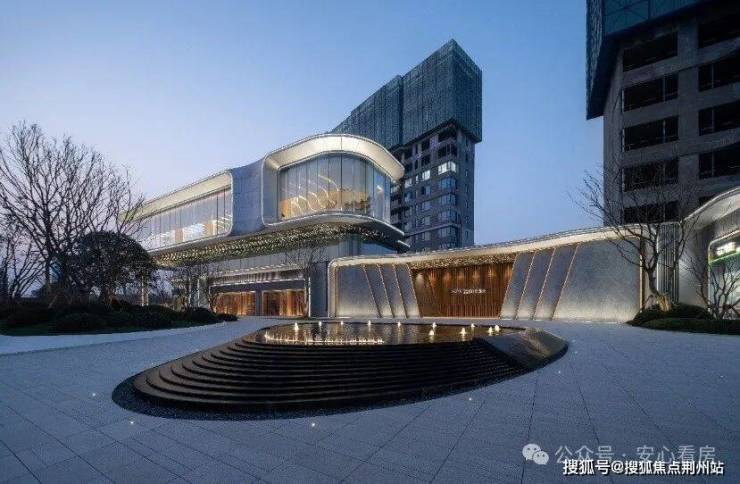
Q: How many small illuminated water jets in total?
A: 11